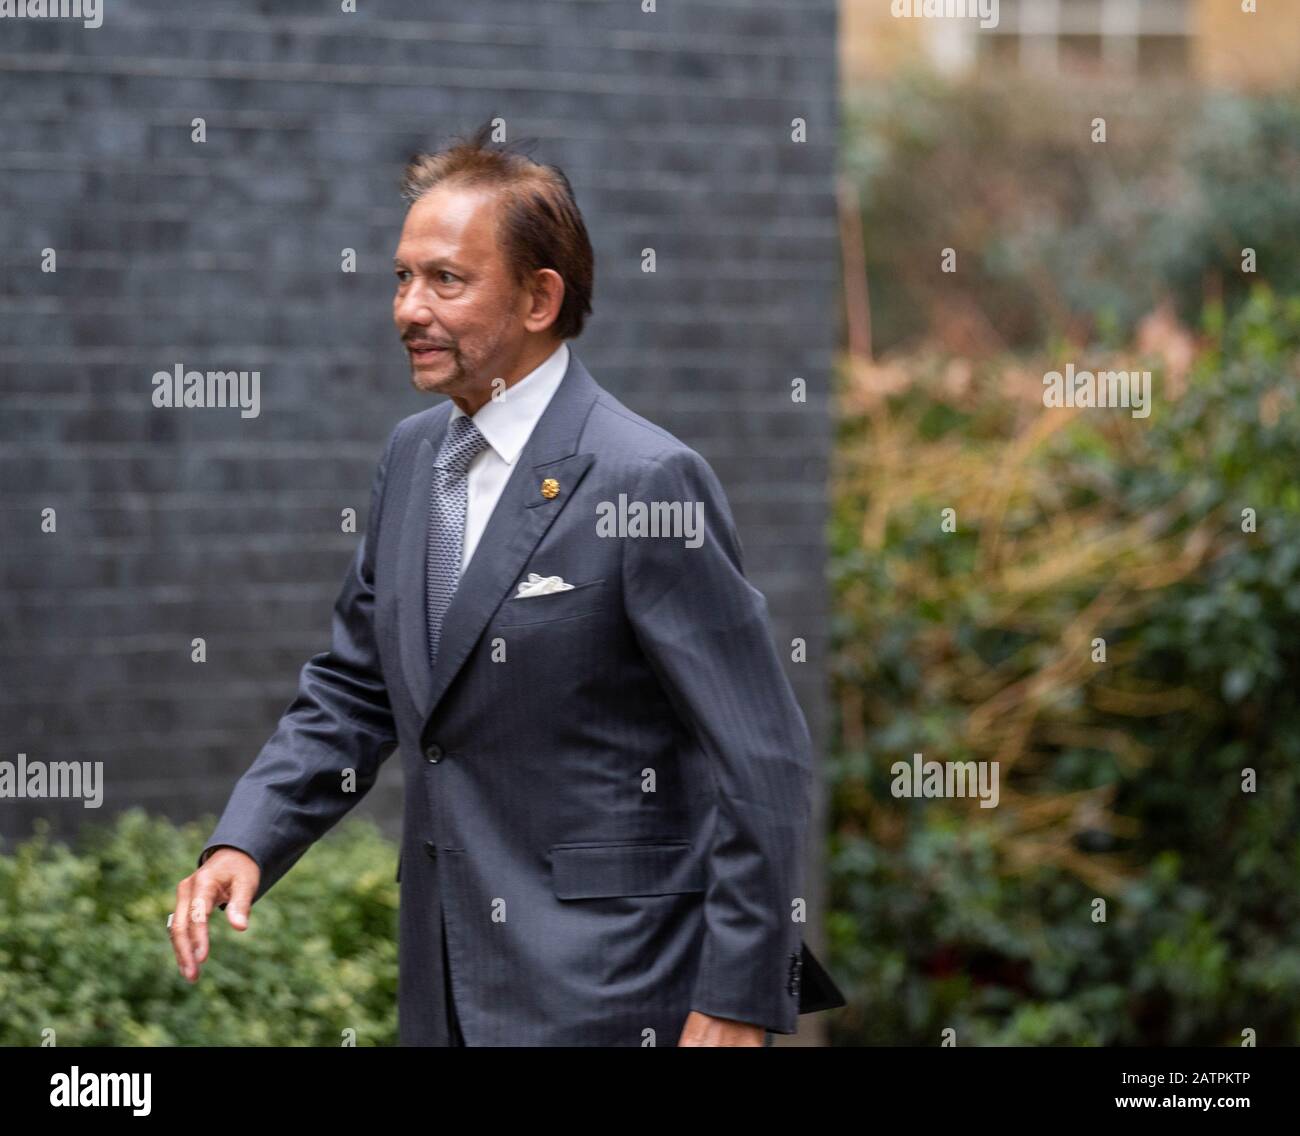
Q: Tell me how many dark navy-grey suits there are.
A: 1